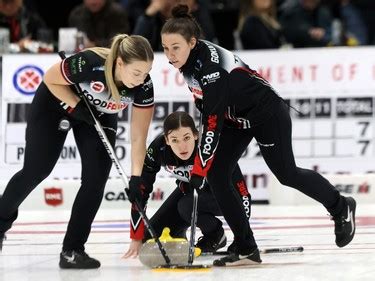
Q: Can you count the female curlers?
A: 3